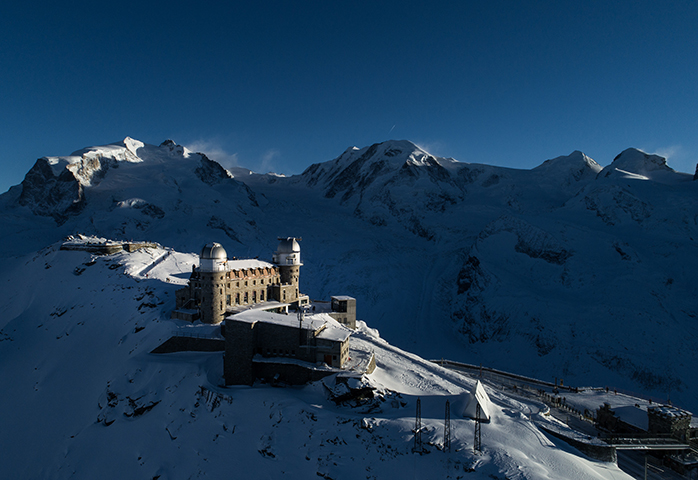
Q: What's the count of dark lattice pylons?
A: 3